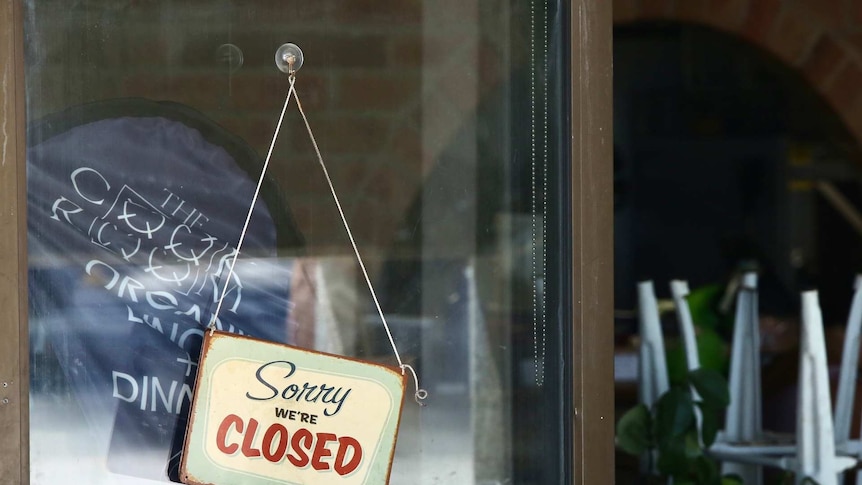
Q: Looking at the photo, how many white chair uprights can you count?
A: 5